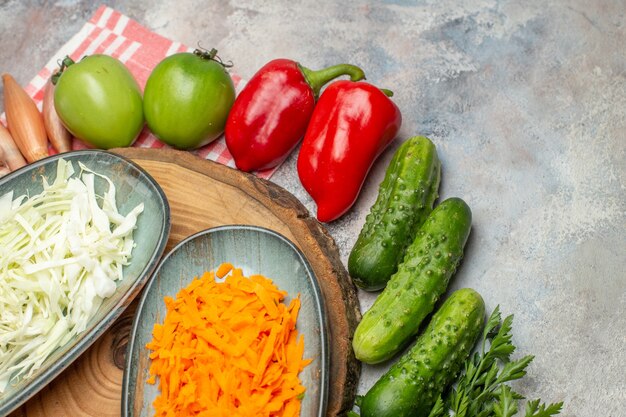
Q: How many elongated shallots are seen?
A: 3